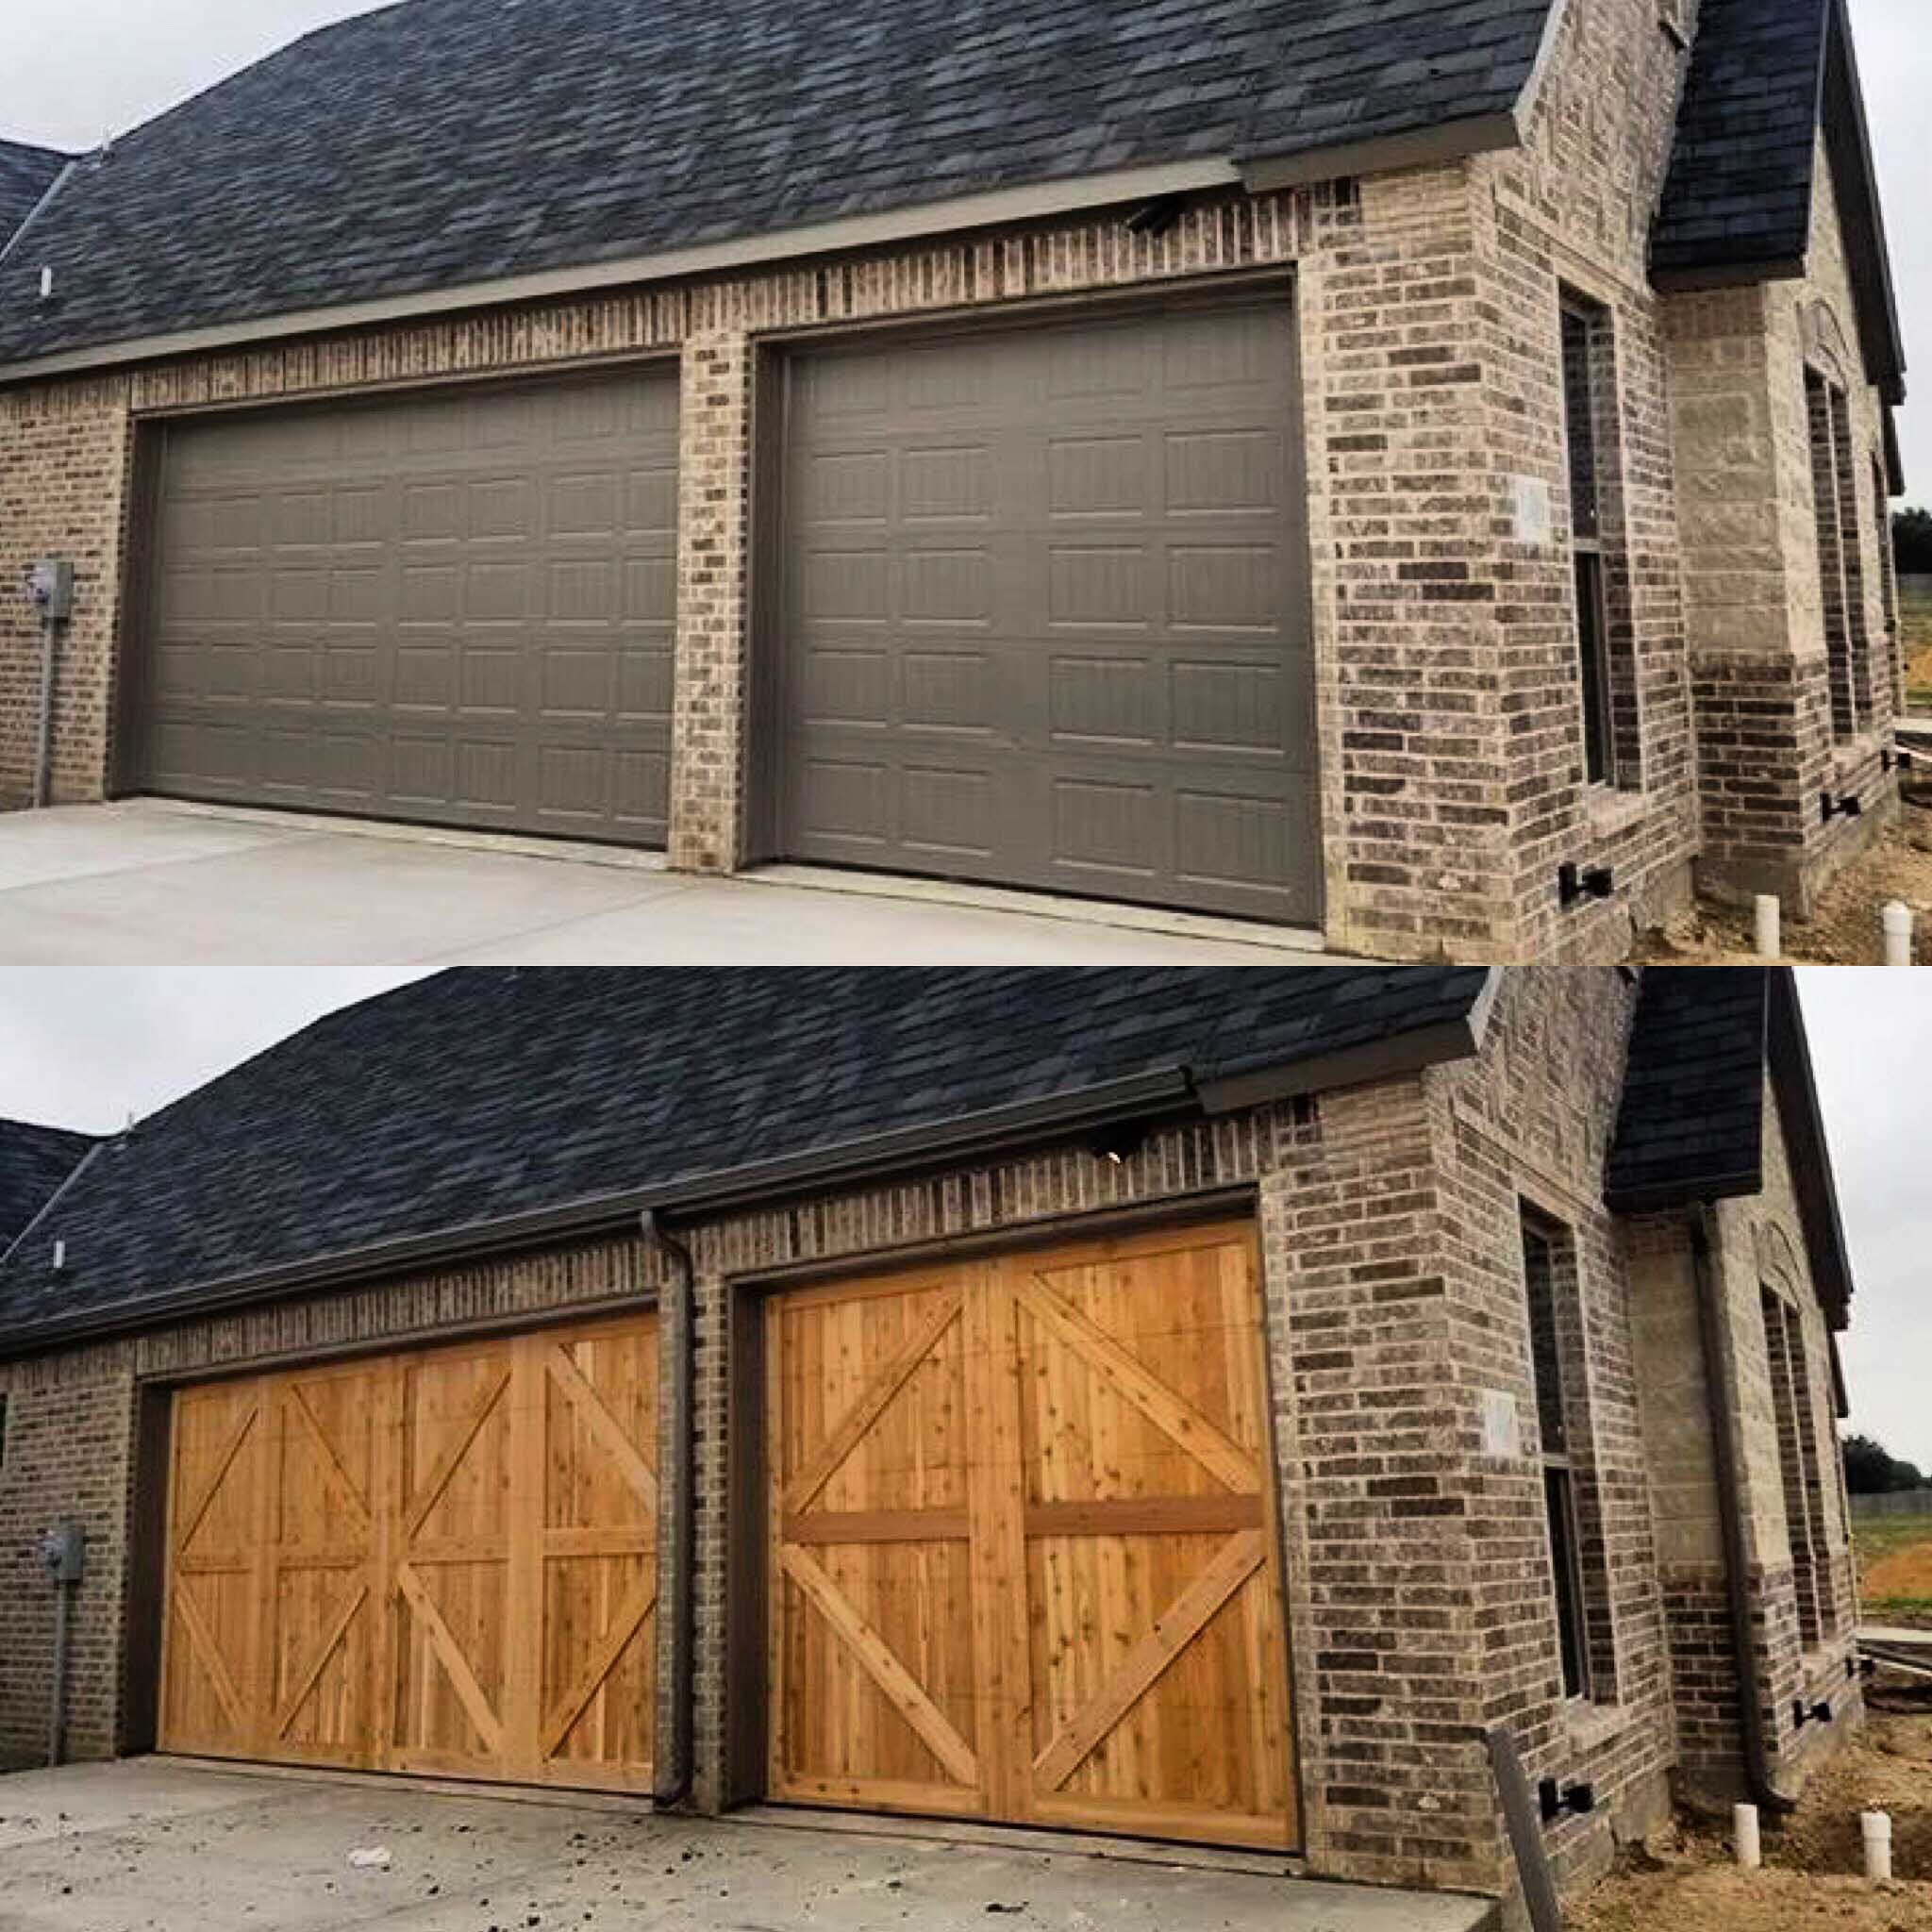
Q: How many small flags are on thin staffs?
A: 0